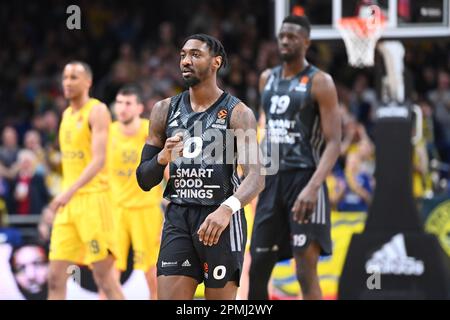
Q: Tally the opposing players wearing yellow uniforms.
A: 2